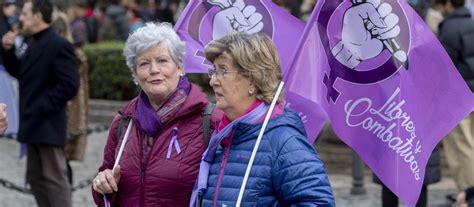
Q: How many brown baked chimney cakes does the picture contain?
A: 0